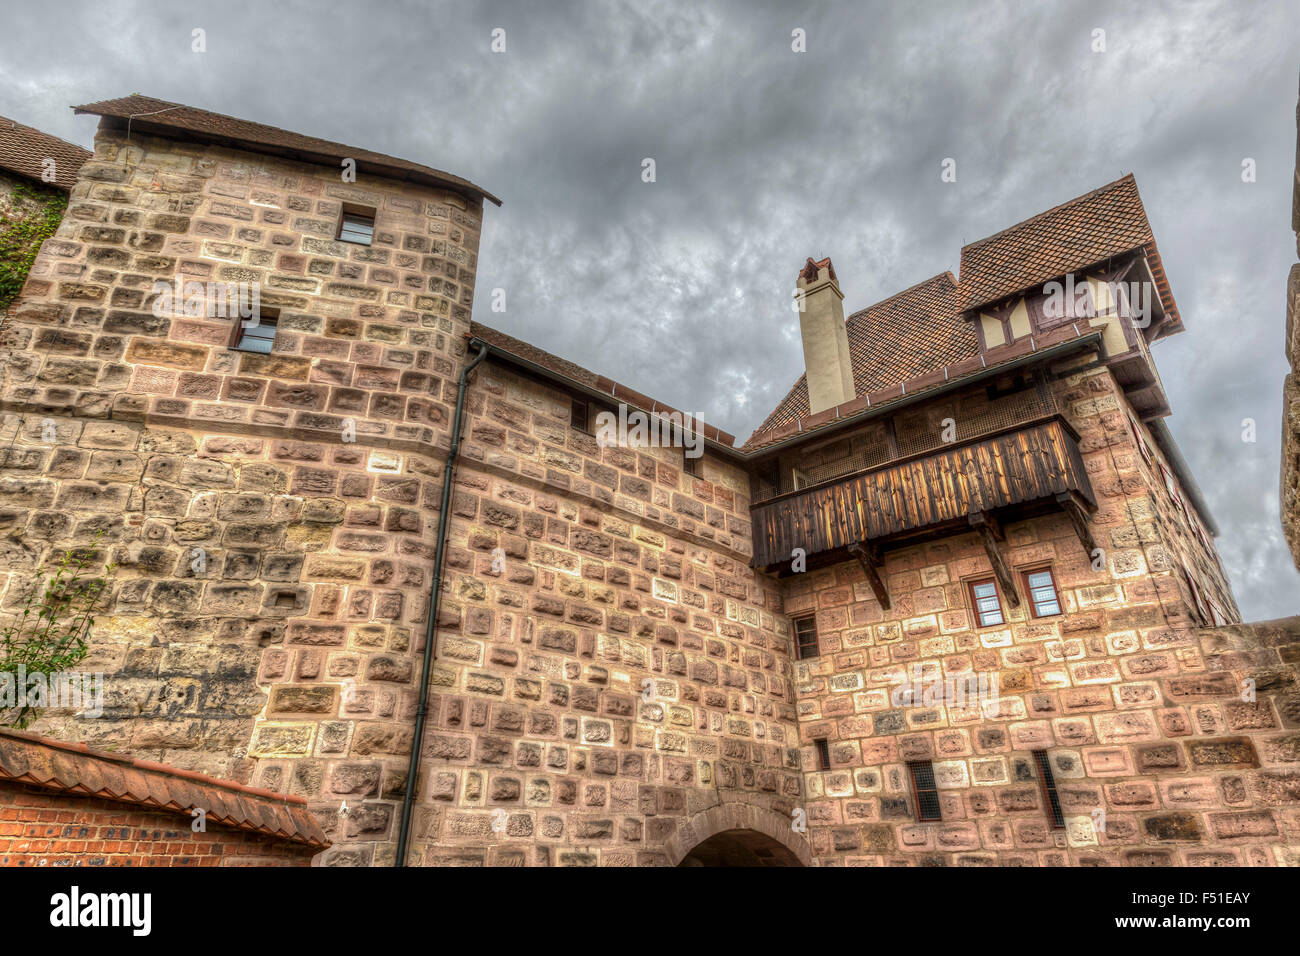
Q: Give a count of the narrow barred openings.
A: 3